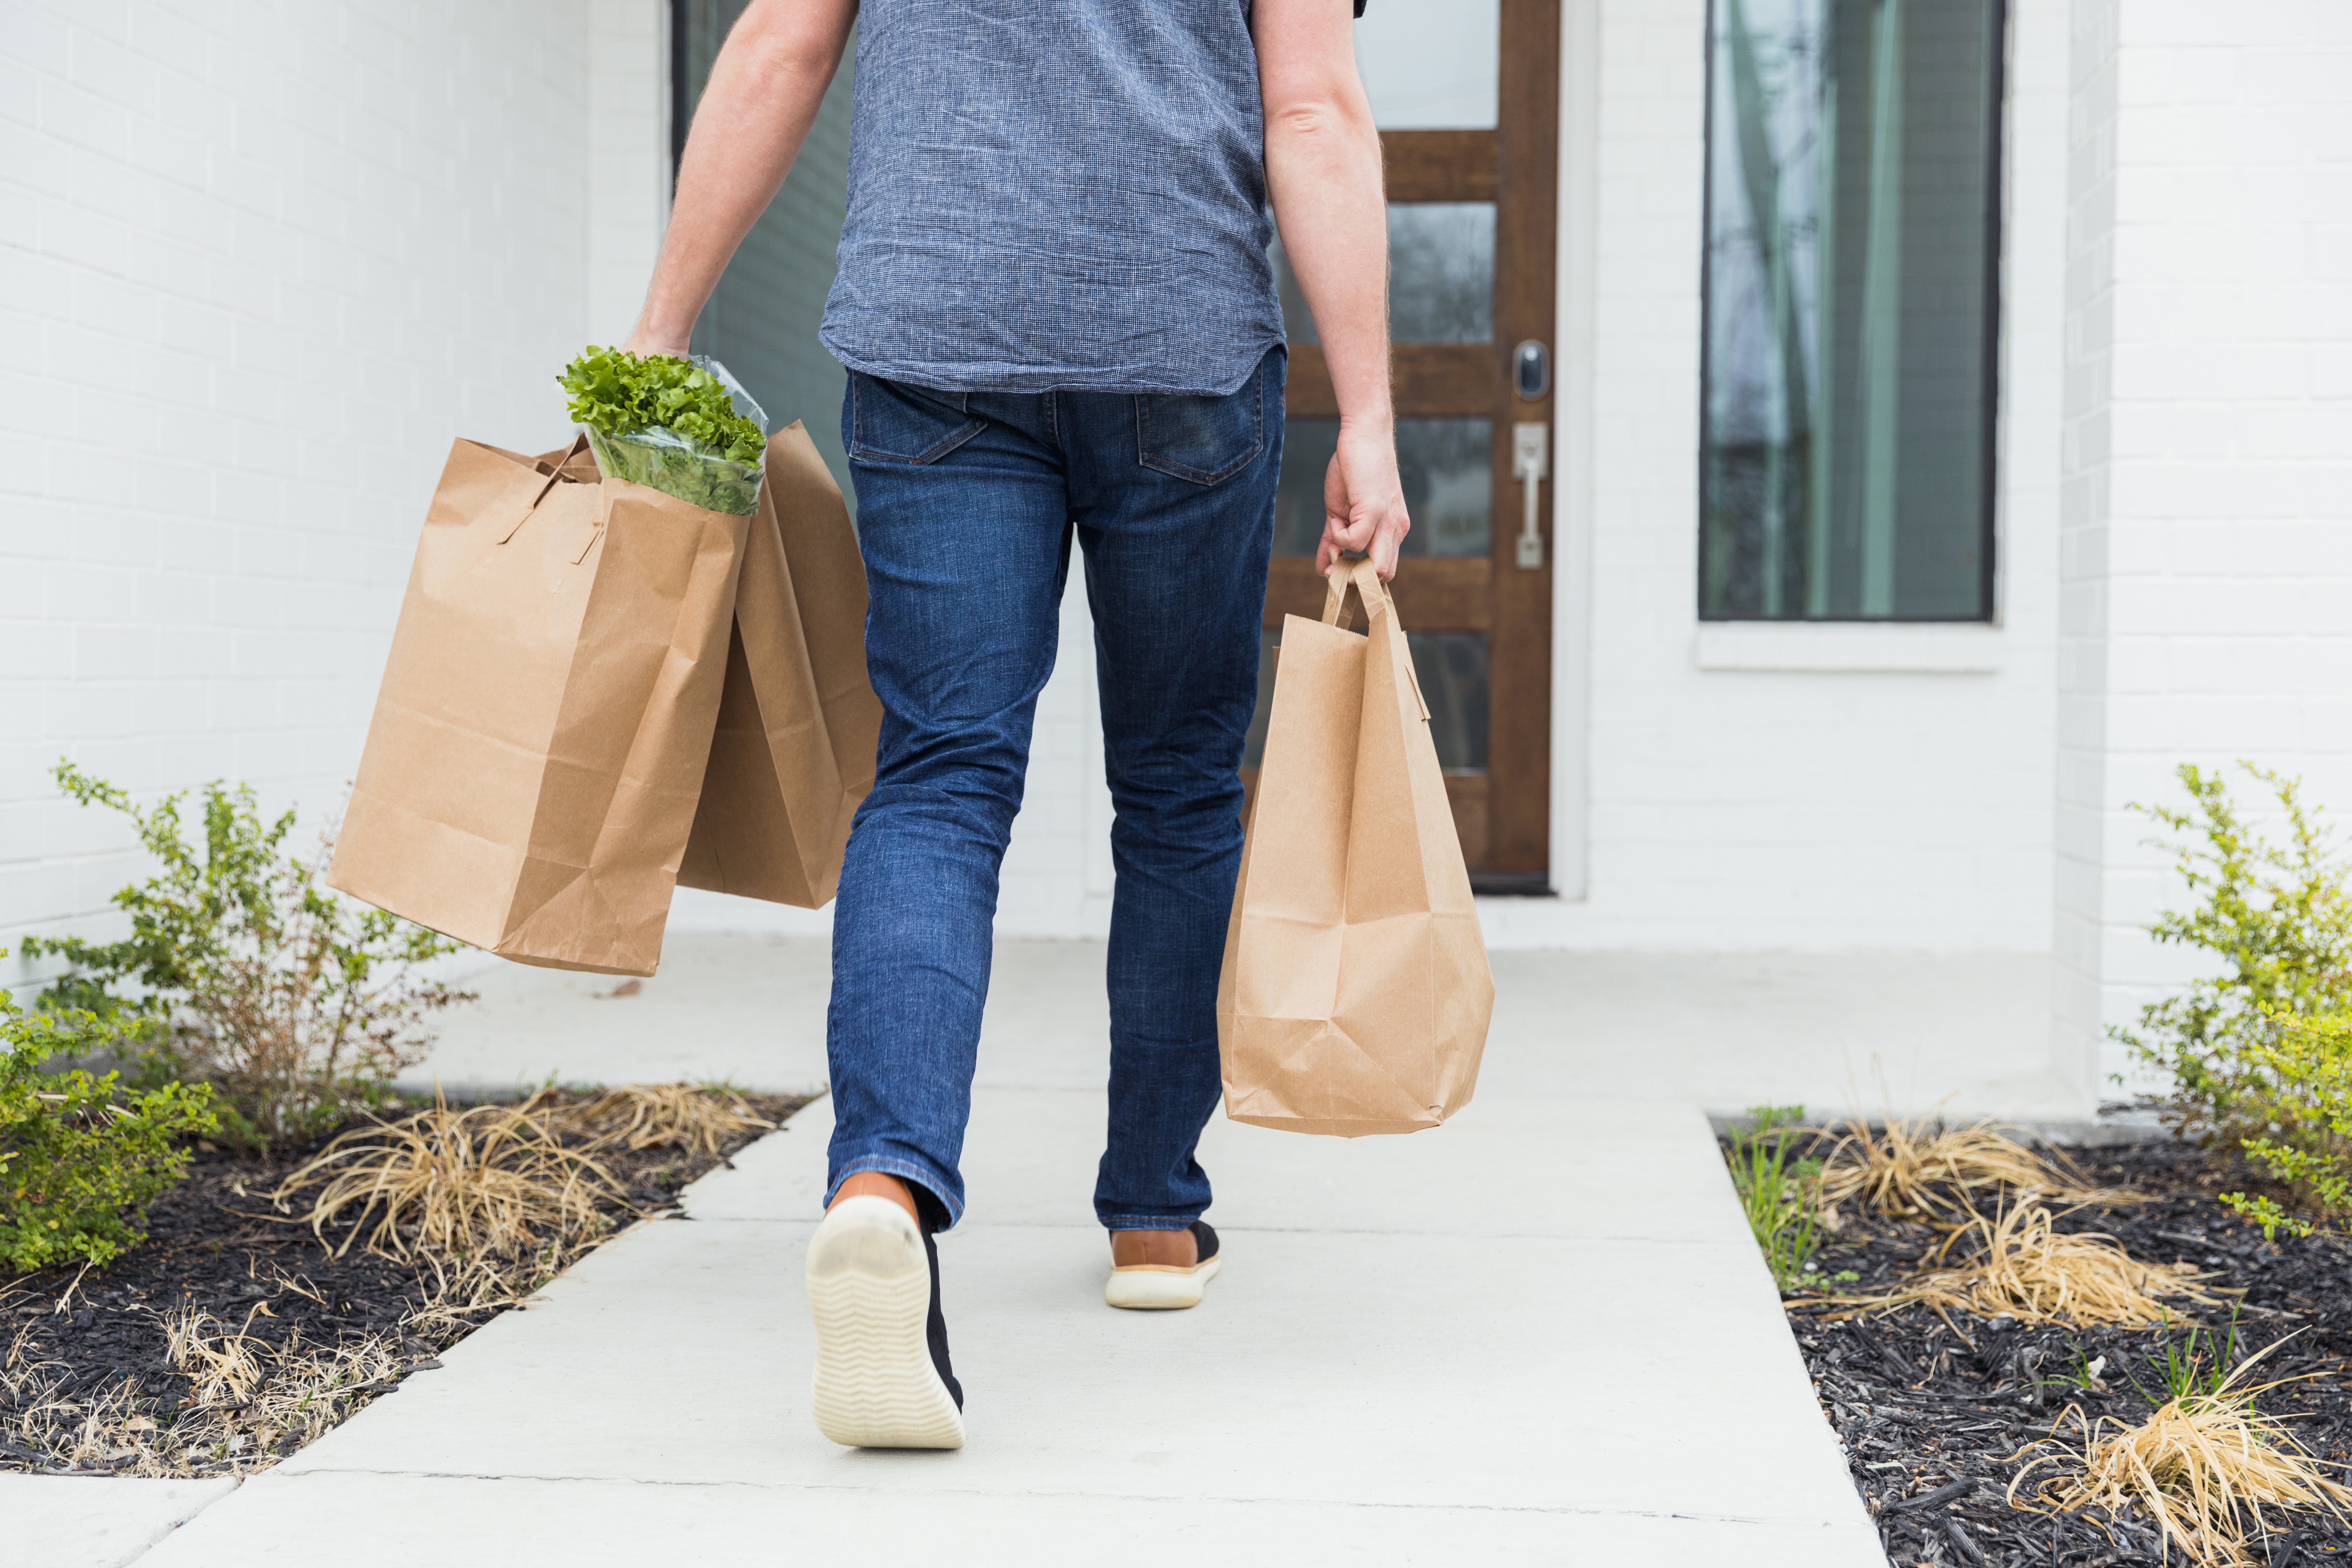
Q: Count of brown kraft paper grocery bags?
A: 3